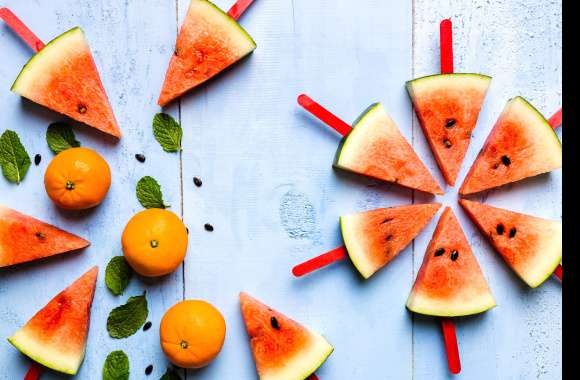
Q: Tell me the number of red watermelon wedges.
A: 11